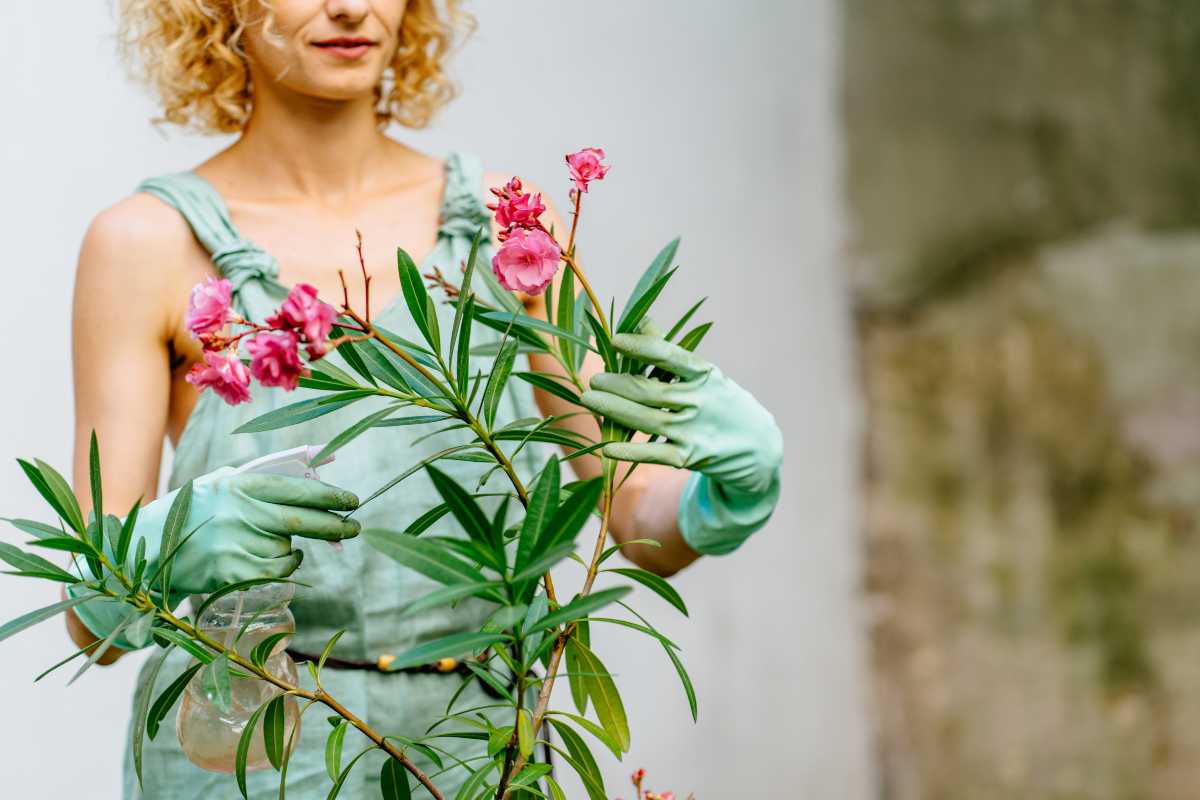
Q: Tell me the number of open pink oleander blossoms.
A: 7